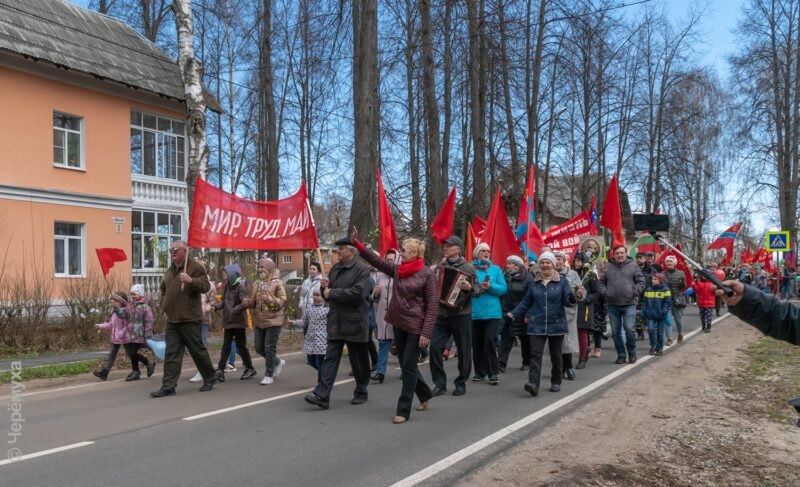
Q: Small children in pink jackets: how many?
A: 2